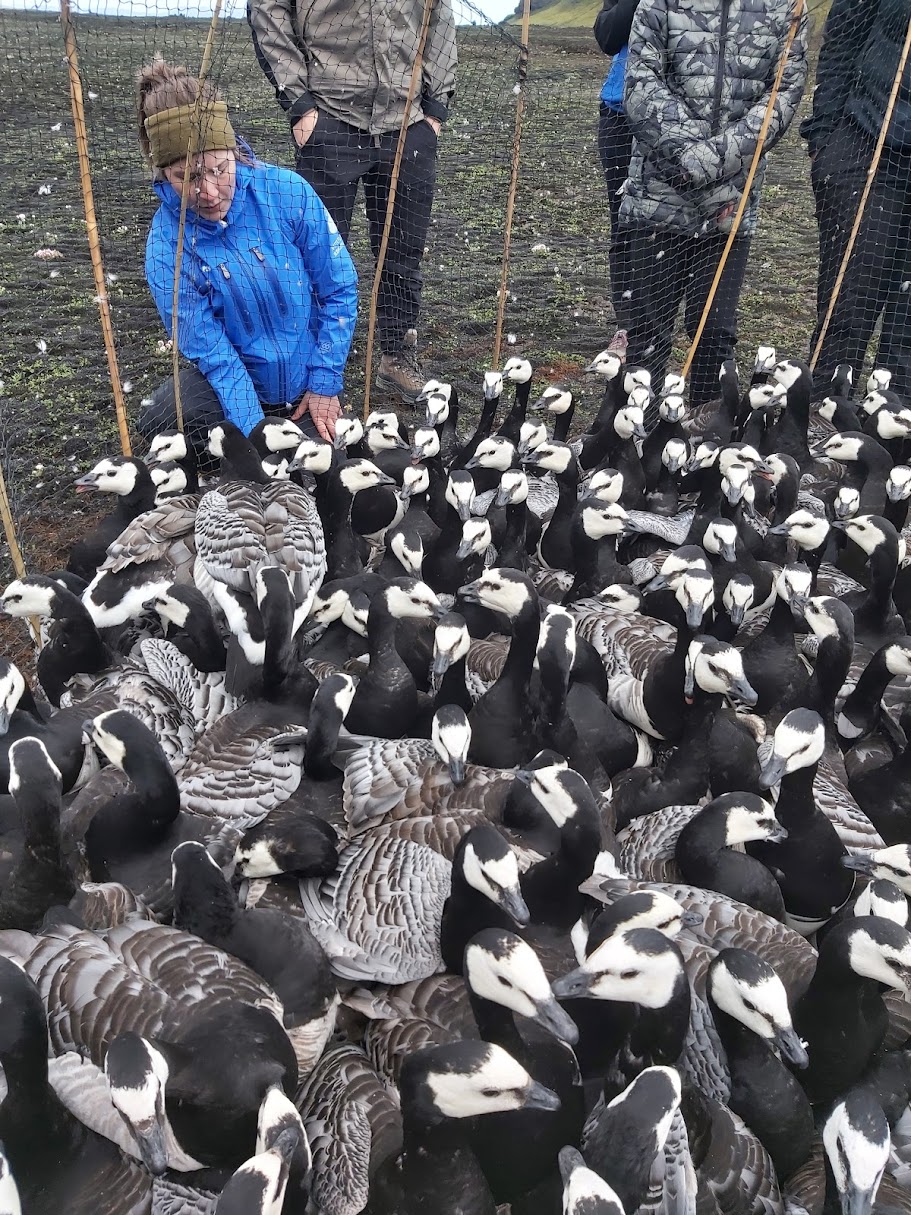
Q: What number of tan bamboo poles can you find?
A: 7